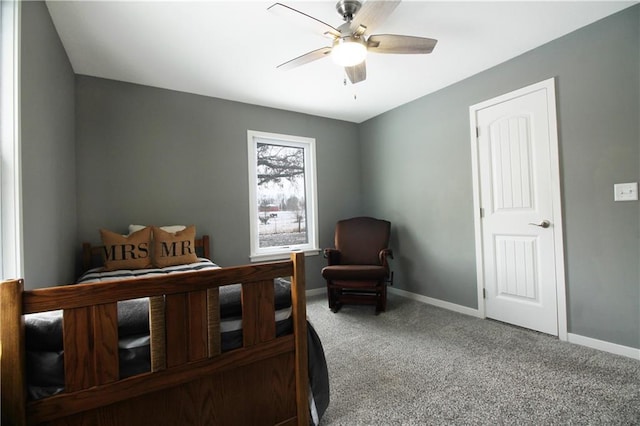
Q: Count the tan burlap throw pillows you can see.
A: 2